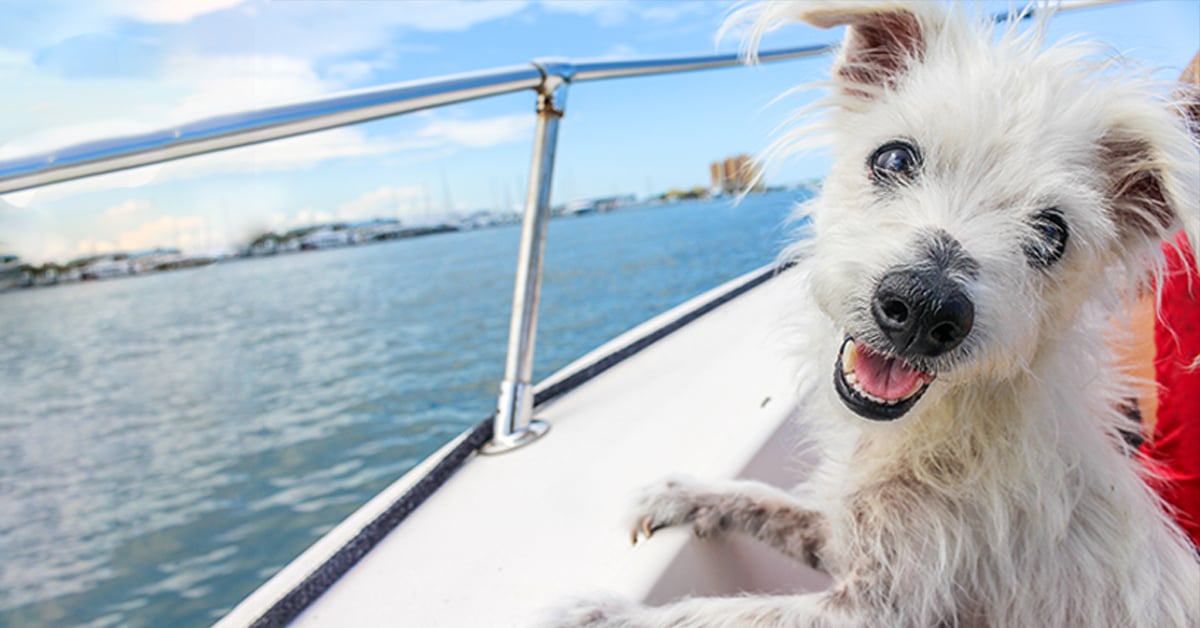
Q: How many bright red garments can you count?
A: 1